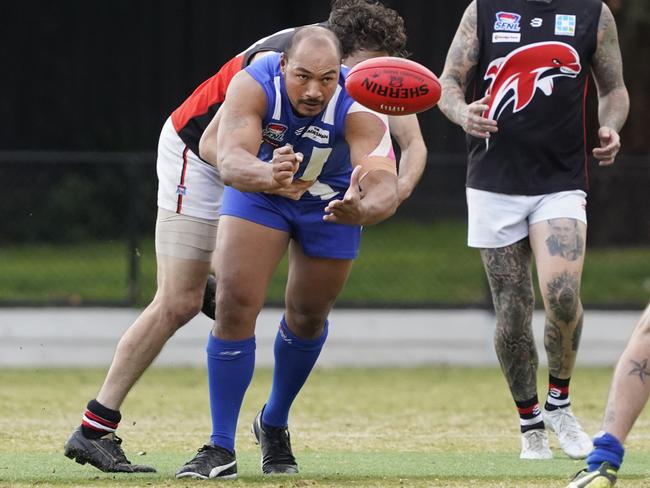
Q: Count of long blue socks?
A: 2